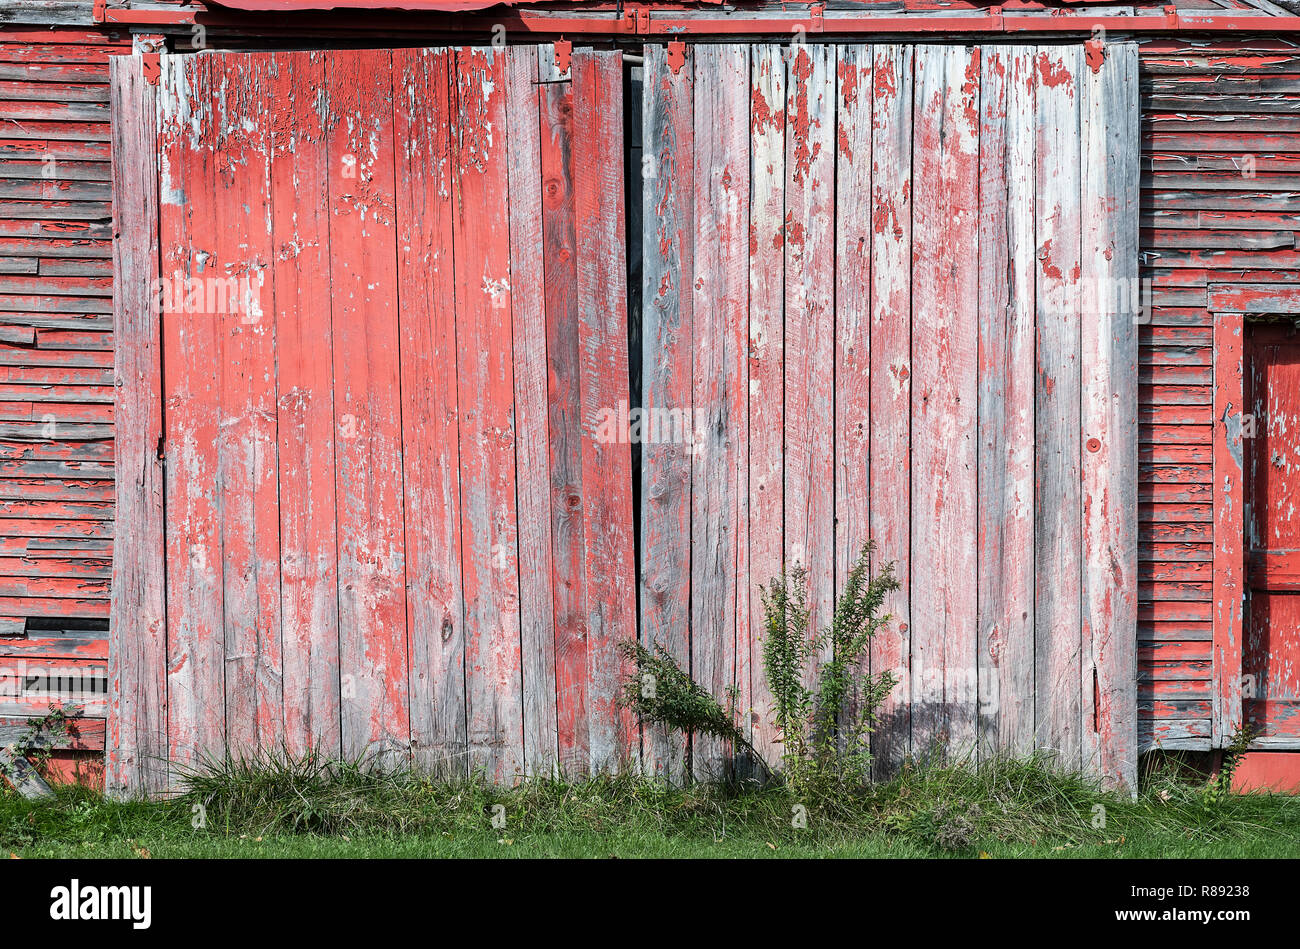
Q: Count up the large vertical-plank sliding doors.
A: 2